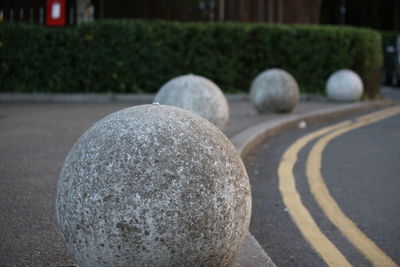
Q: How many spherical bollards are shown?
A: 4